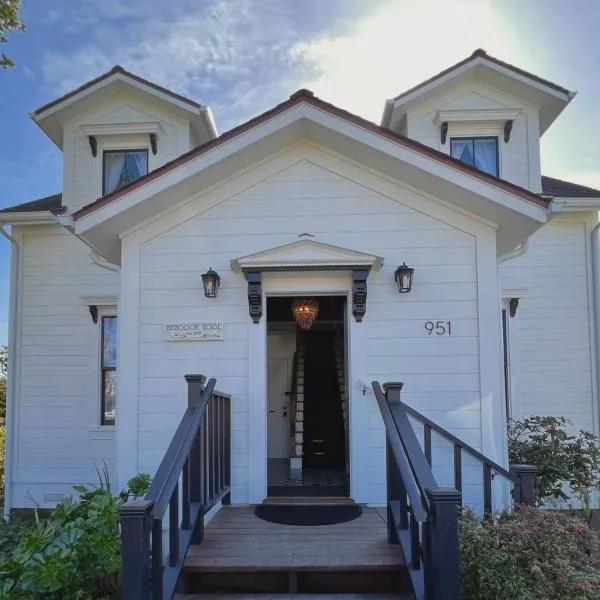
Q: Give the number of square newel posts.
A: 5